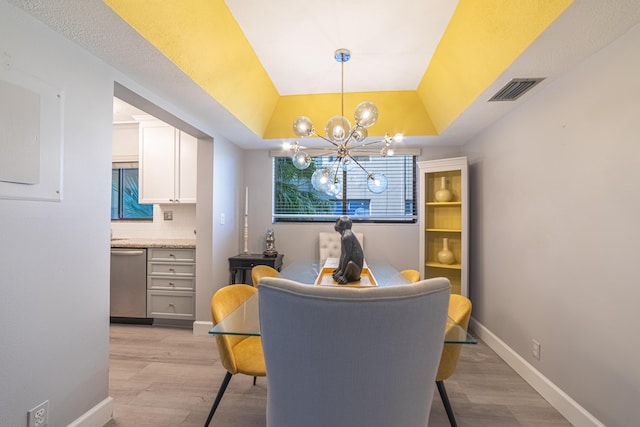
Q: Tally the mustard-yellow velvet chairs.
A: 4